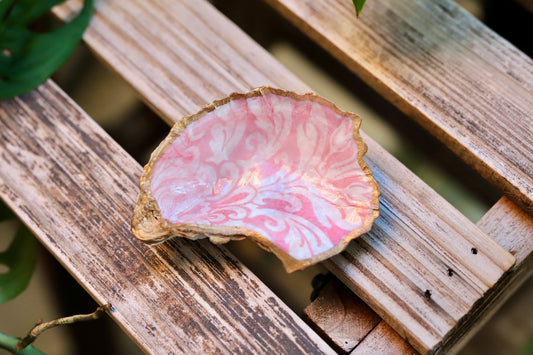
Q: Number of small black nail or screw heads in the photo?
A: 3